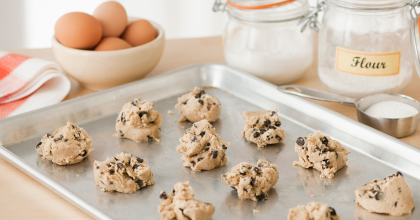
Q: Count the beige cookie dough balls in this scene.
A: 11